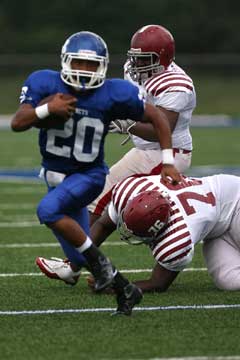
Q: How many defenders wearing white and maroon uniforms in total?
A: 2